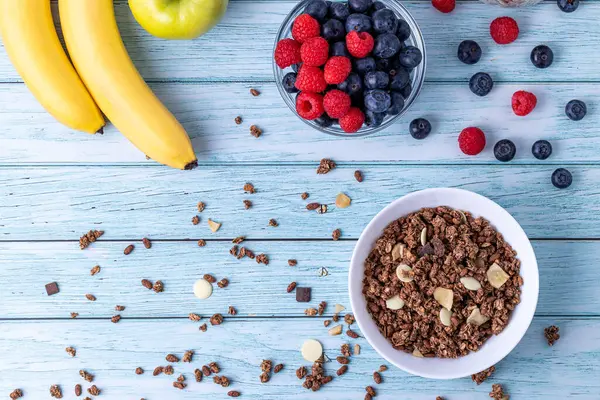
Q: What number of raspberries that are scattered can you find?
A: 4